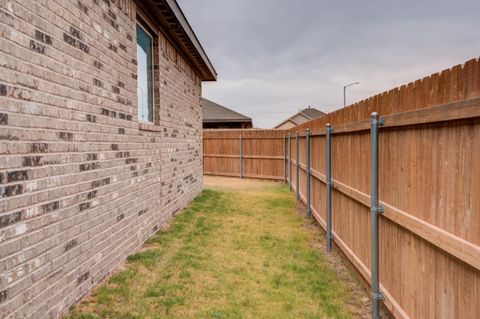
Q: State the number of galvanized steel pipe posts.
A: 7